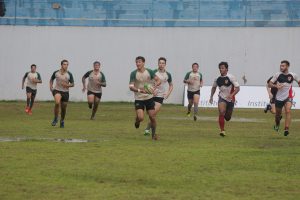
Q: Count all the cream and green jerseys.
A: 6